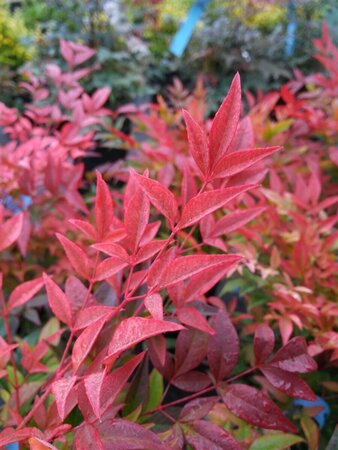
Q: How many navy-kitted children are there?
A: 0